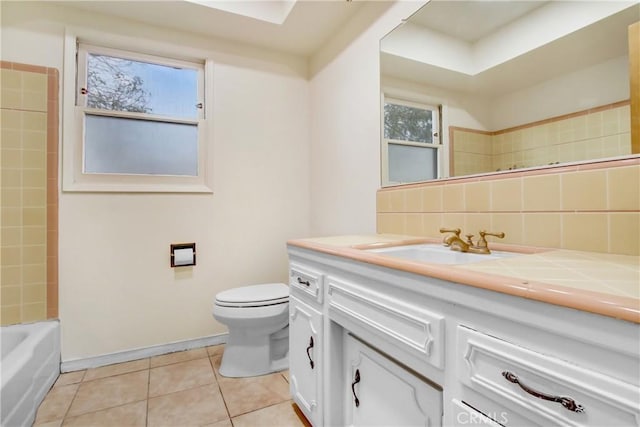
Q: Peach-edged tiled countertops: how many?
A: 1